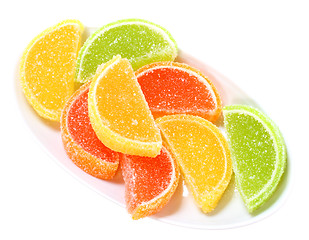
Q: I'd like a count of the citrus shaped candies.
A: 8